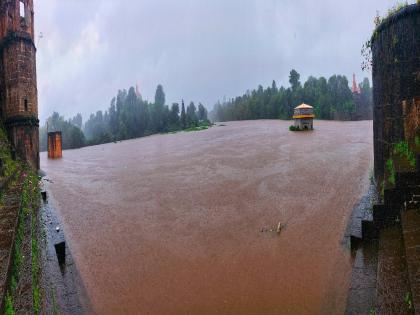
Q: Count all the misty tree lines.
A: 2